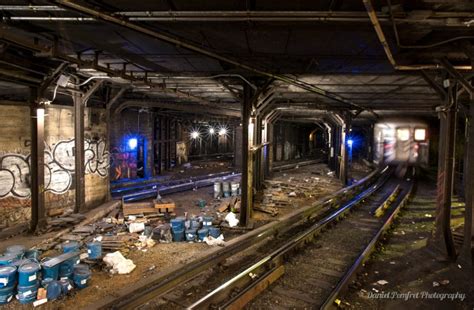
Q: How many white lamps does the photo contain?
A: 3